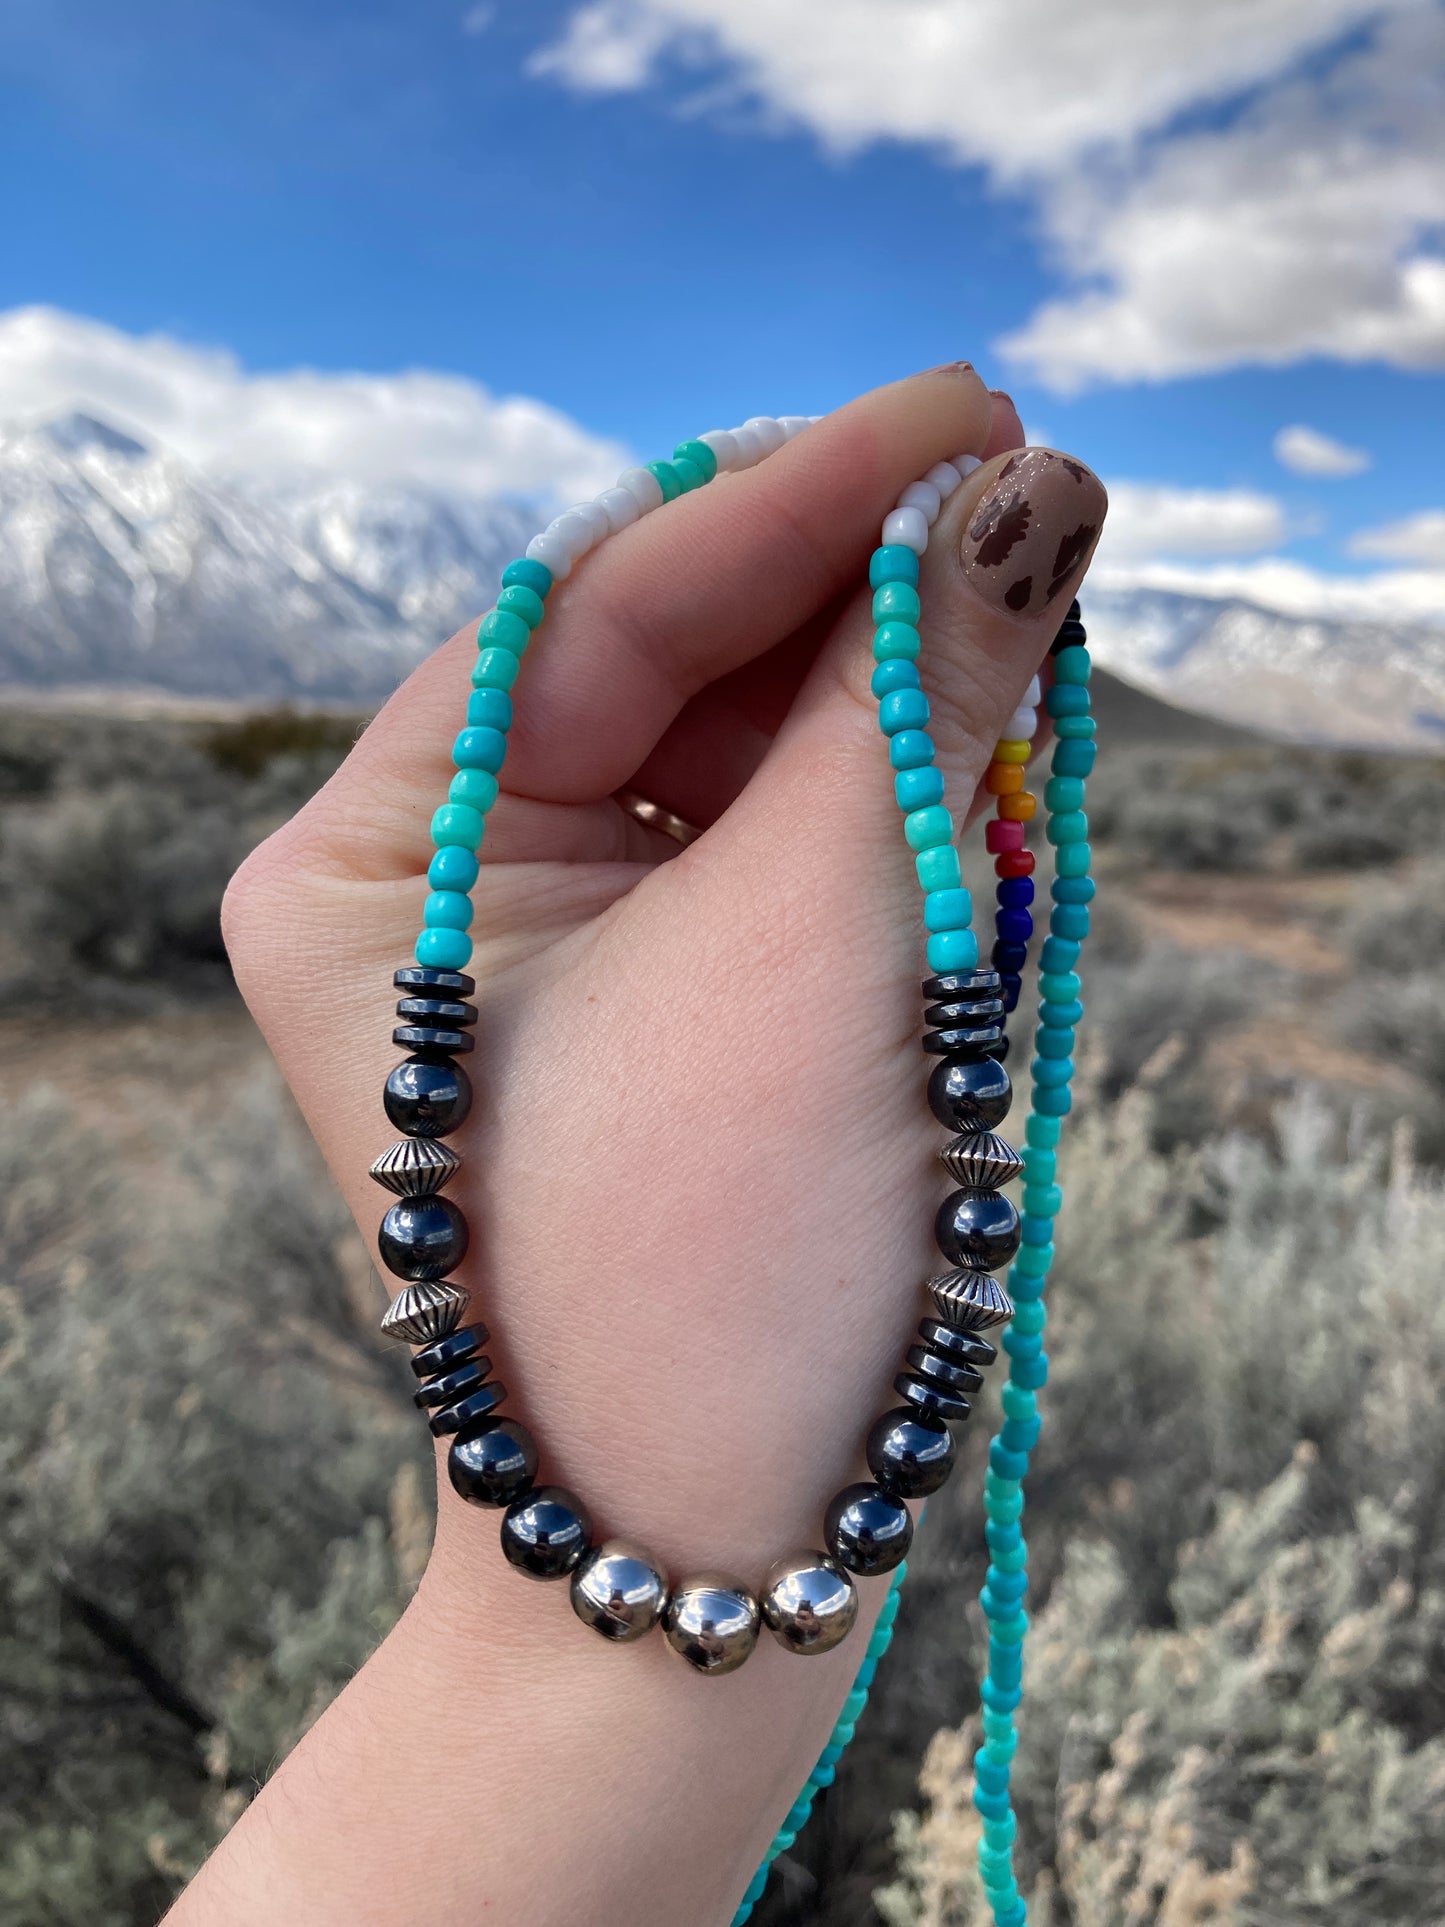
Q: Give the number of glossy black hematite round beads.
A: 8